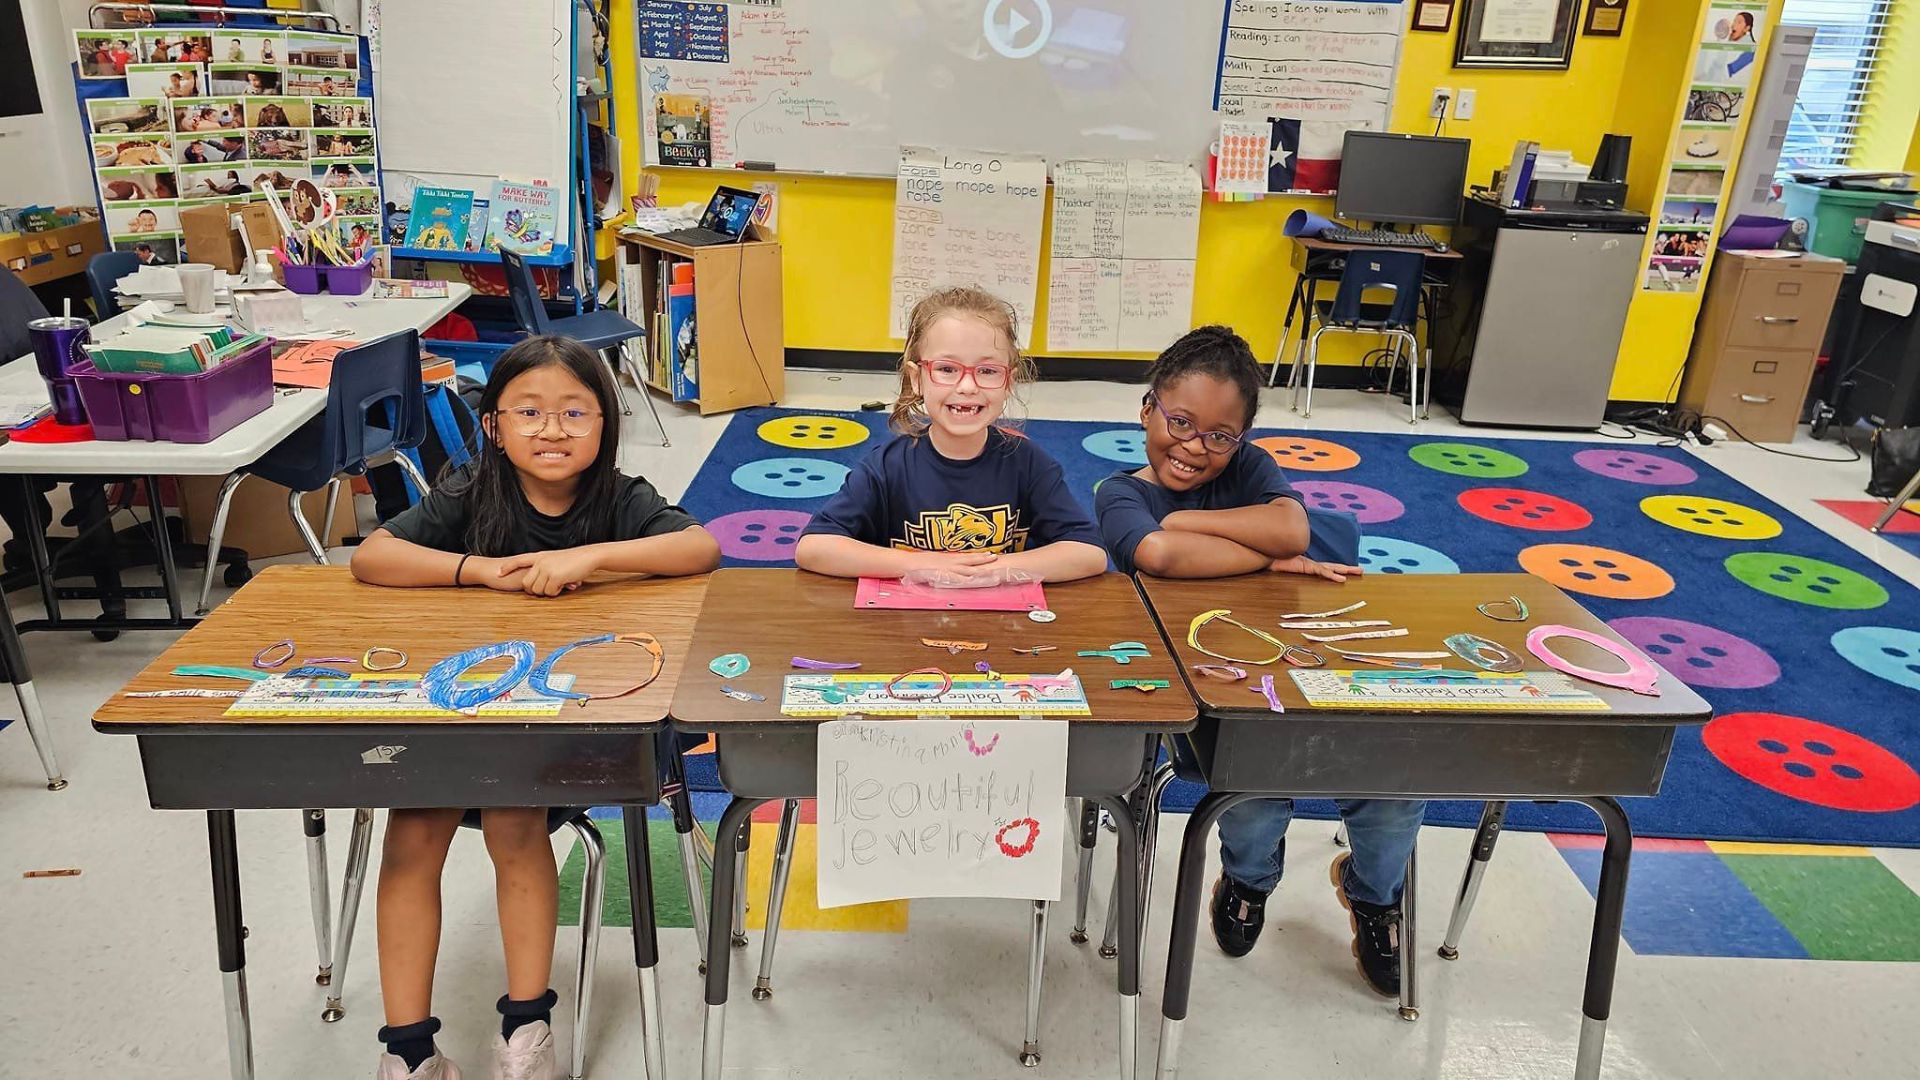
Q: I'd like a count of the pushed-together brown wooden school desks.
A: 3